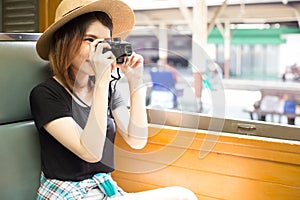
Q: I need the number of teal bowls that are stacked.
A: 0